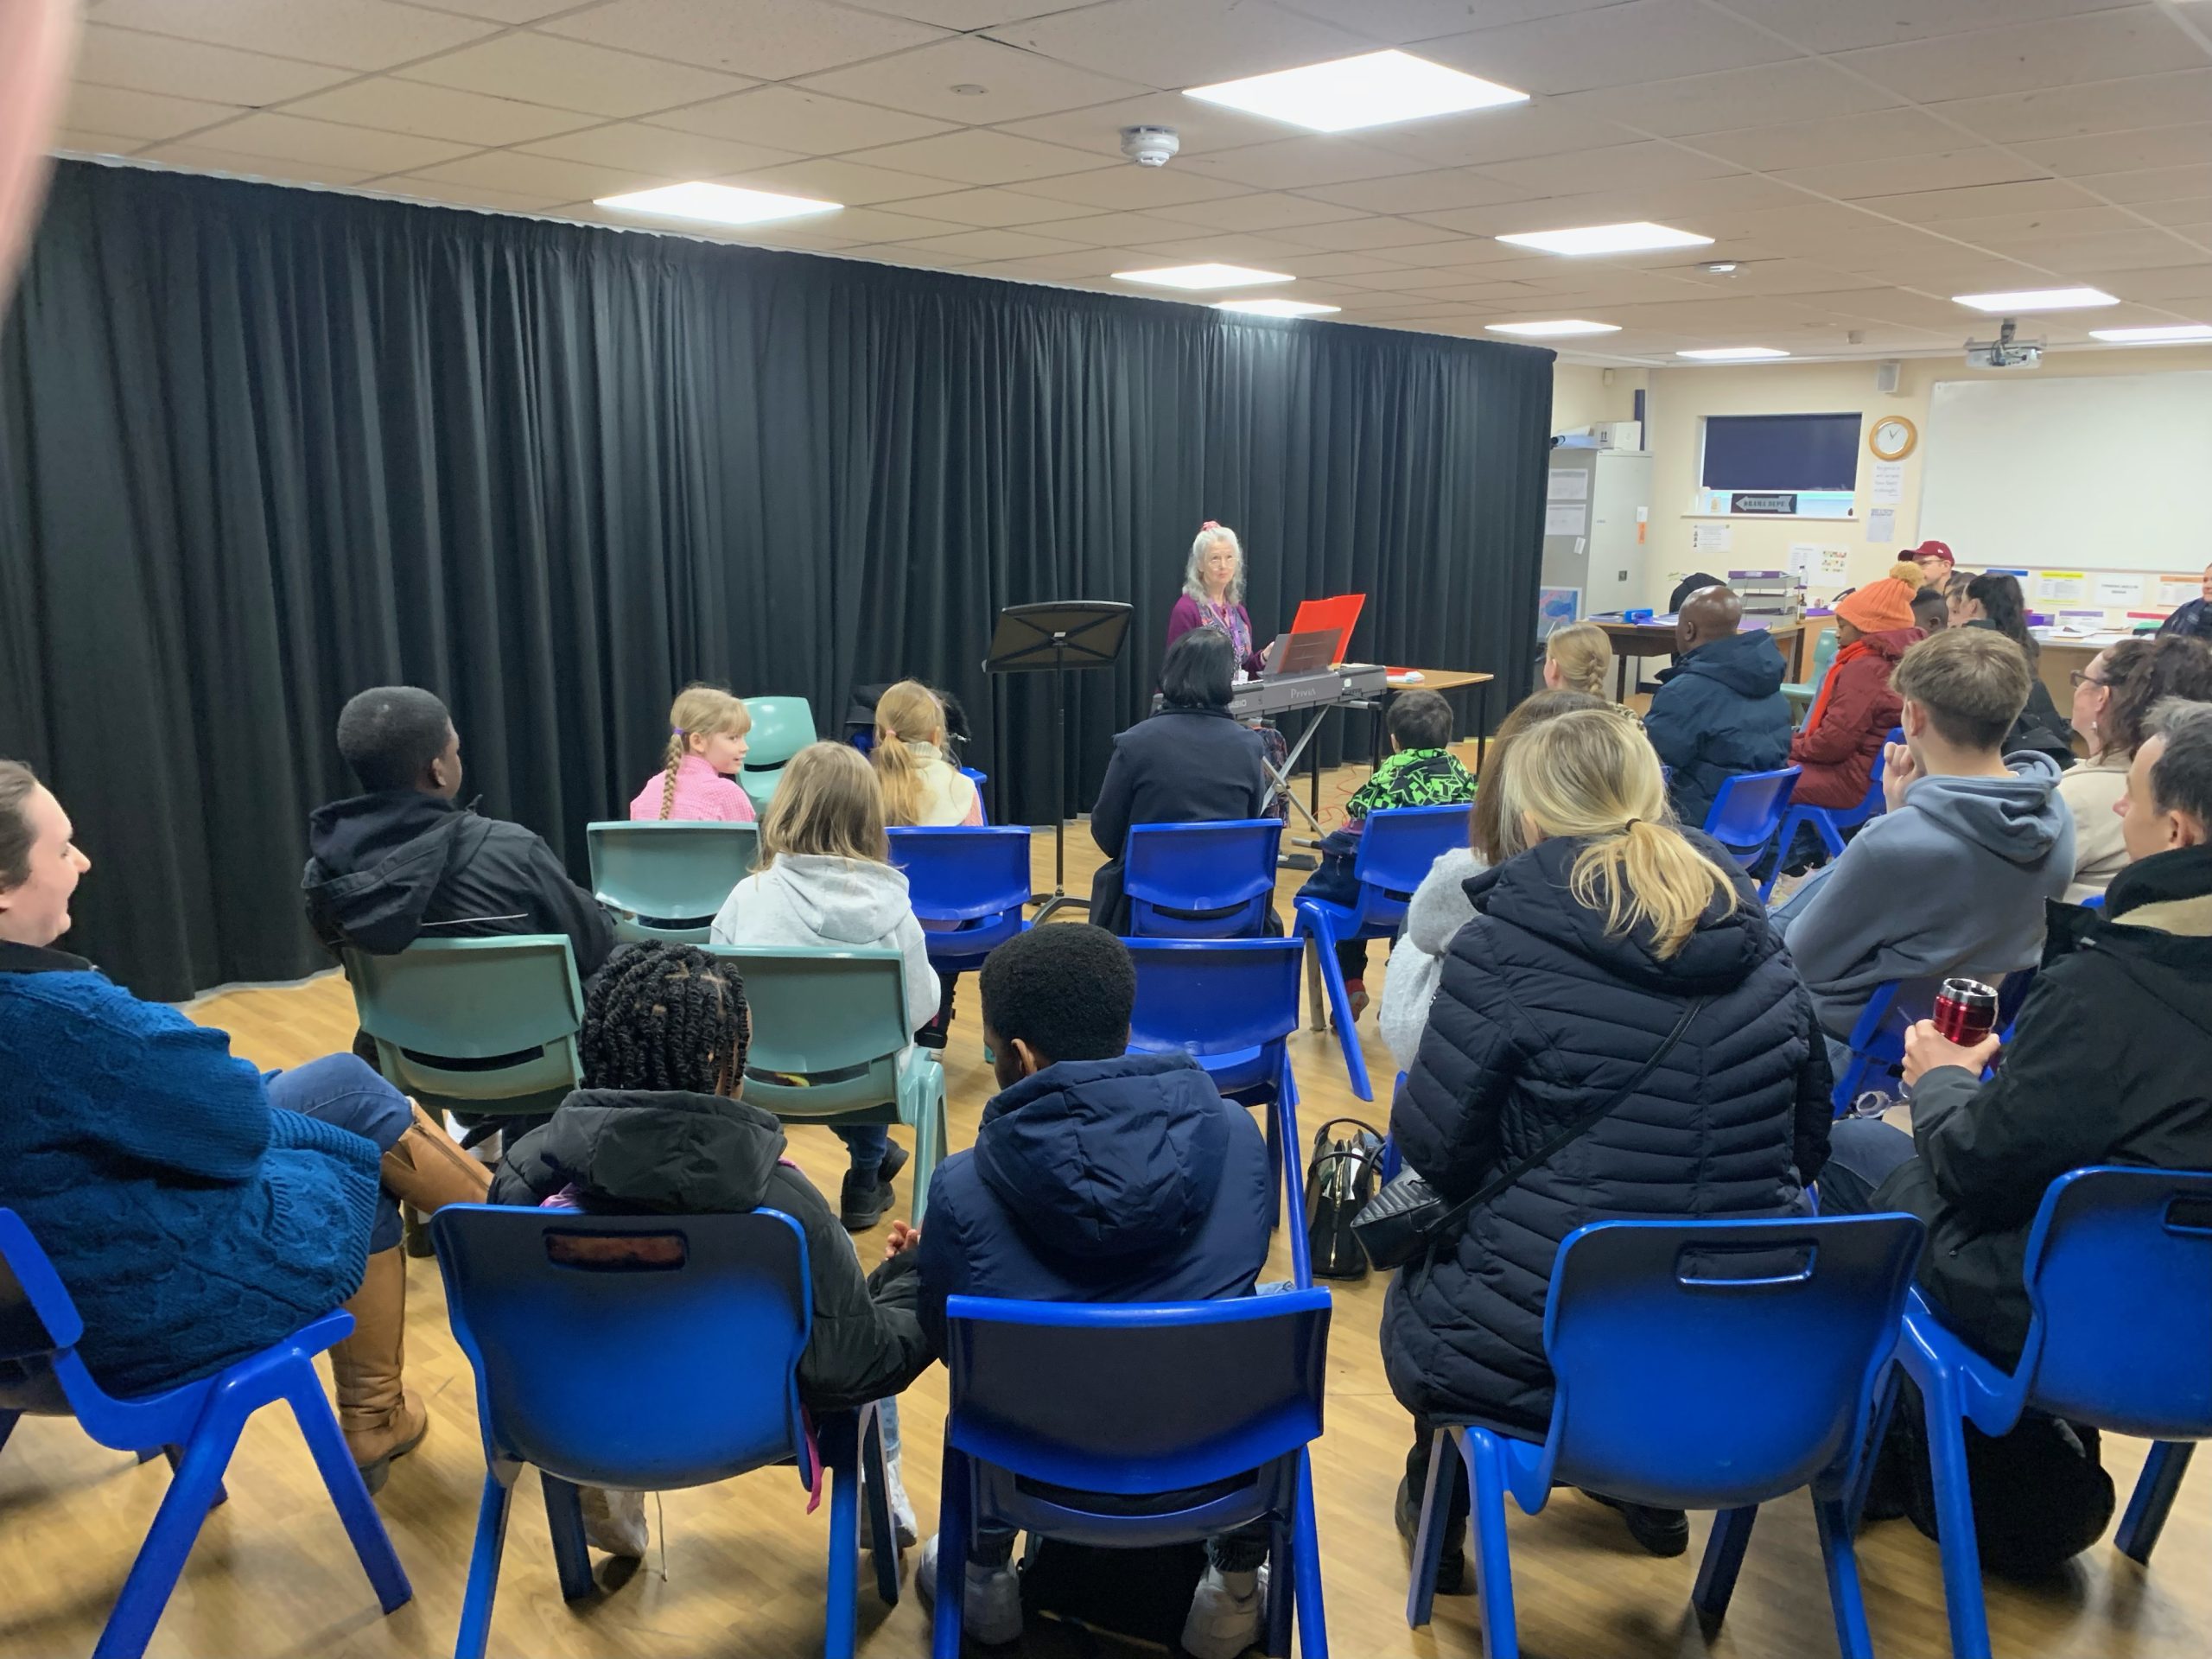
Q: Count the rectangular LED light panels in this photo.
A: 9